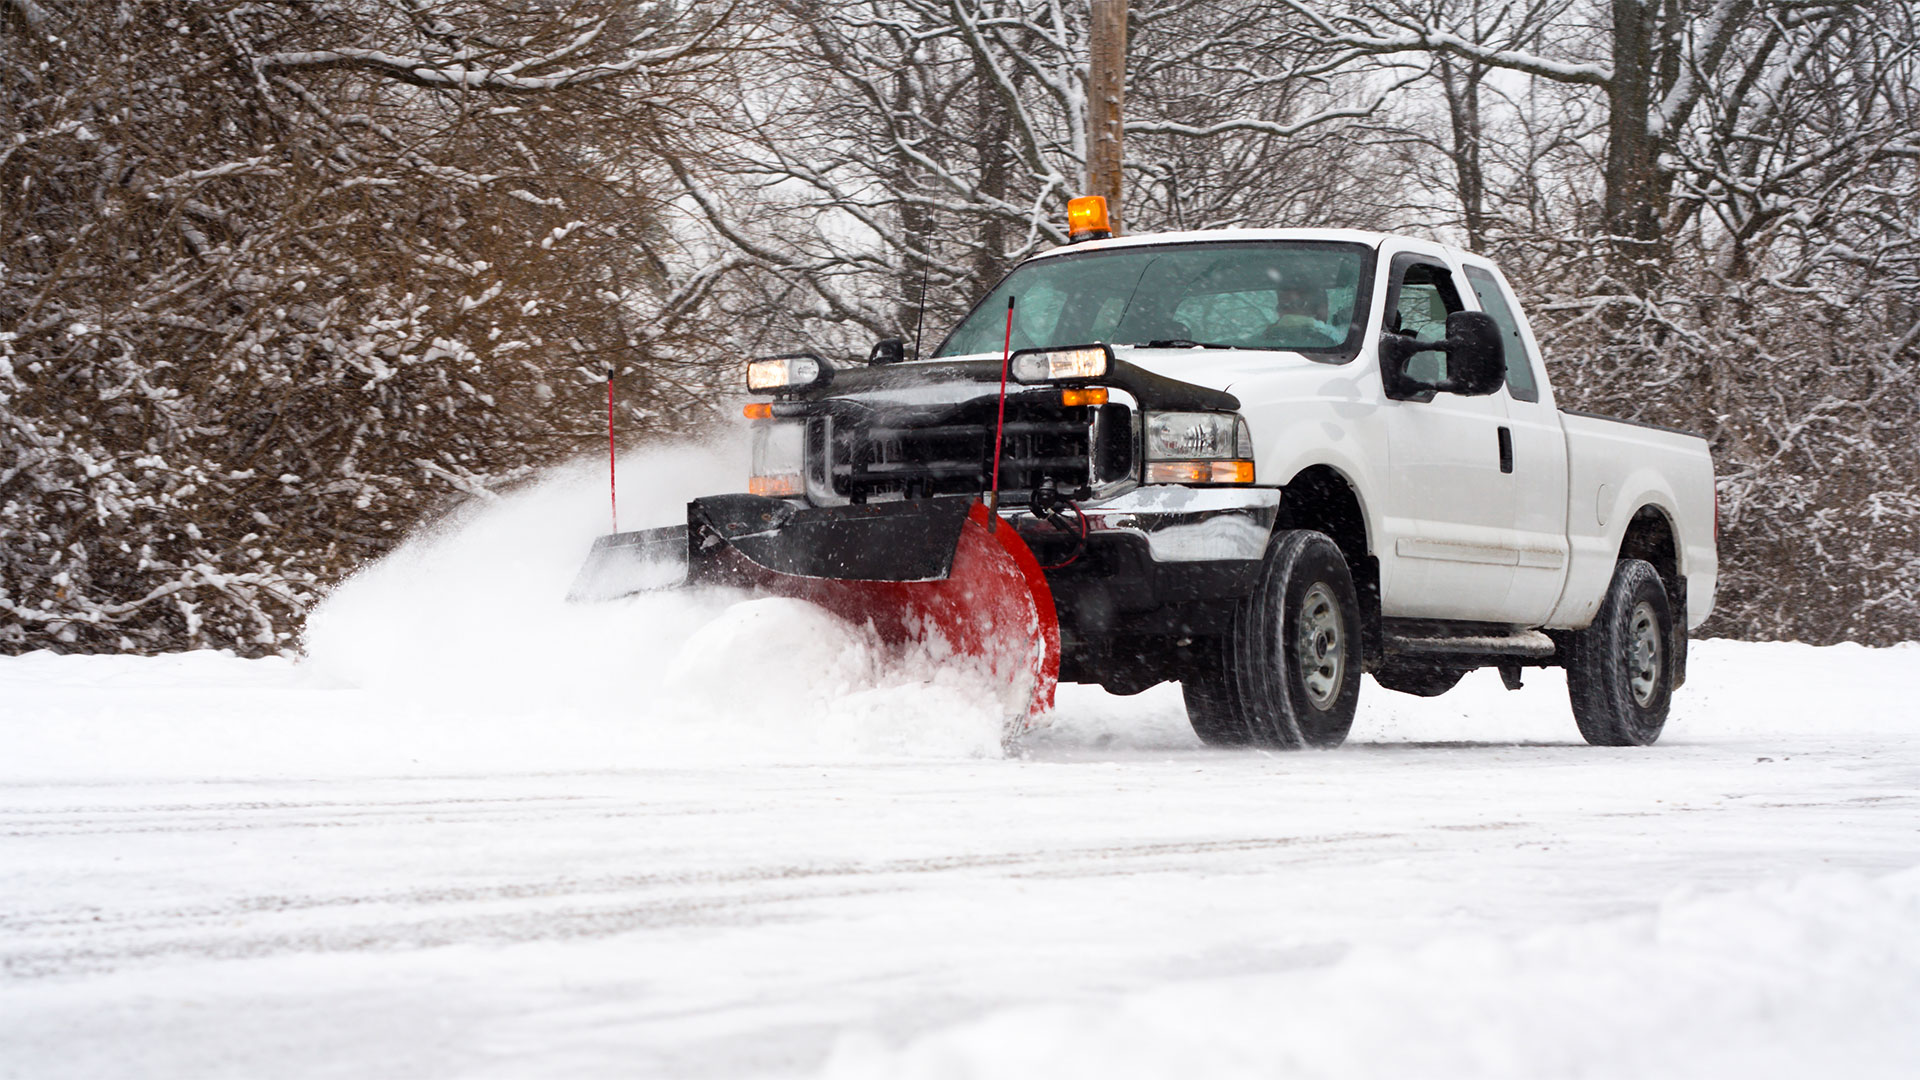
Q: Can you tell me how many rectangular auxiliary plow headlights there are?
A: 2